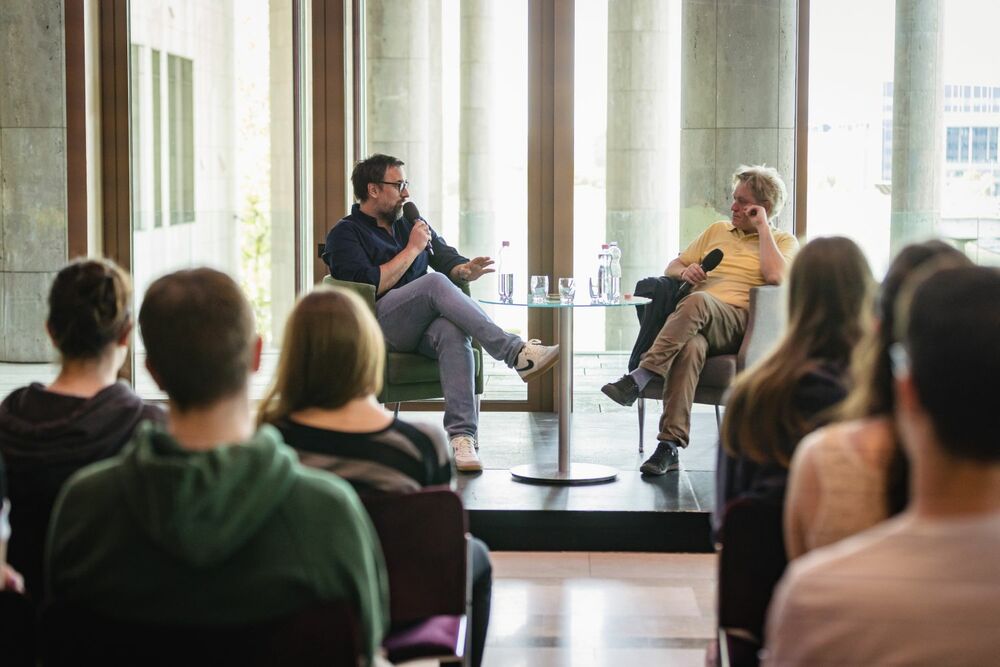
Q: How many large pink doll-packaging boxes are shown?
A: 0